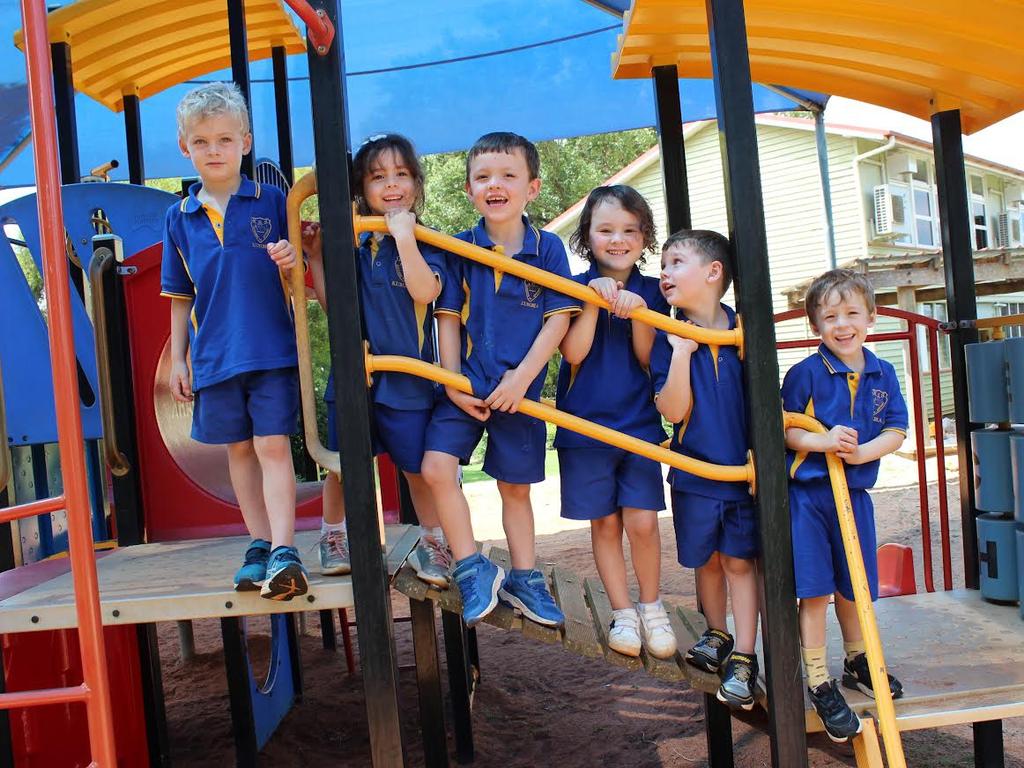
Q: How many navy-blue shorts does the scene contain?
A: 6